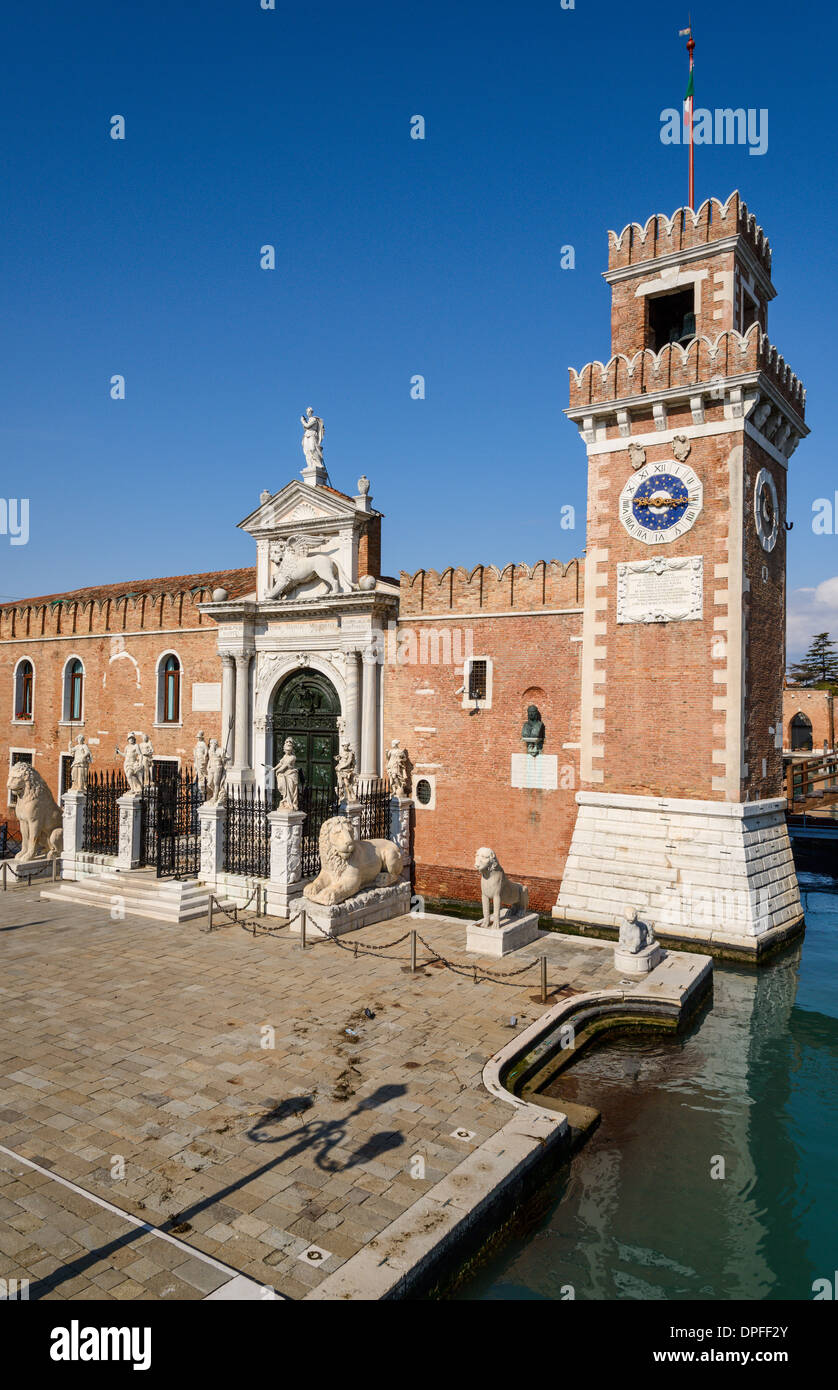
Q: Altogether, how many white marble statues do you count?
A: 14